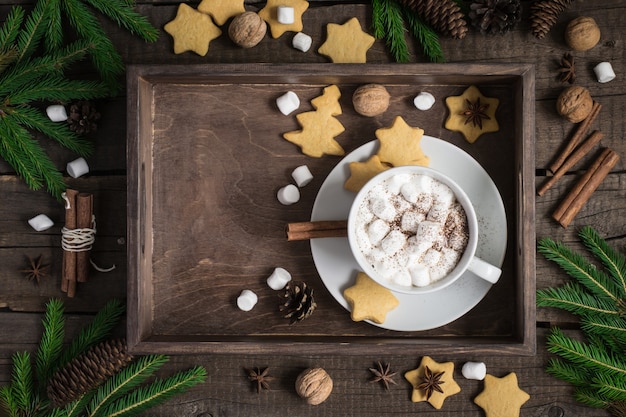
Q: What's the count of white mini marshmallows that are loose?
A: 13